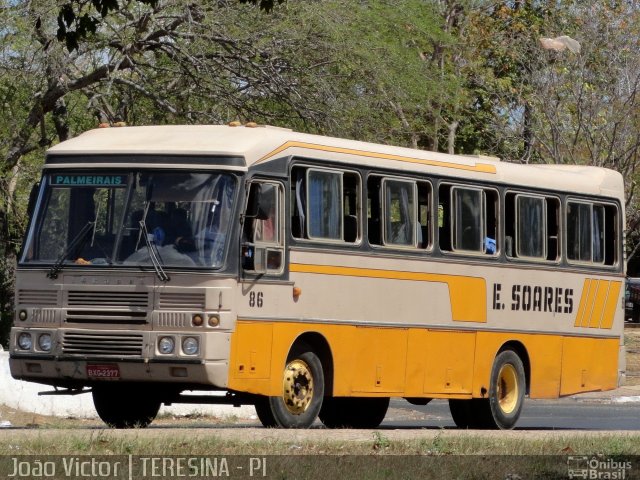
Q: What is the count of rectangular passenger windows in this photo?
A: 5